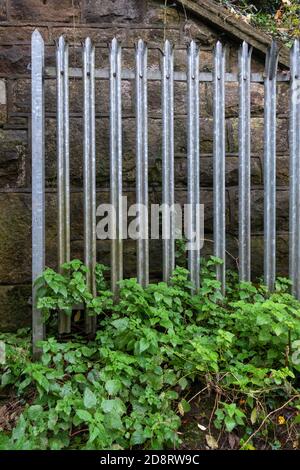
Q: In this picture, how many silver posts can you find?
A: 11